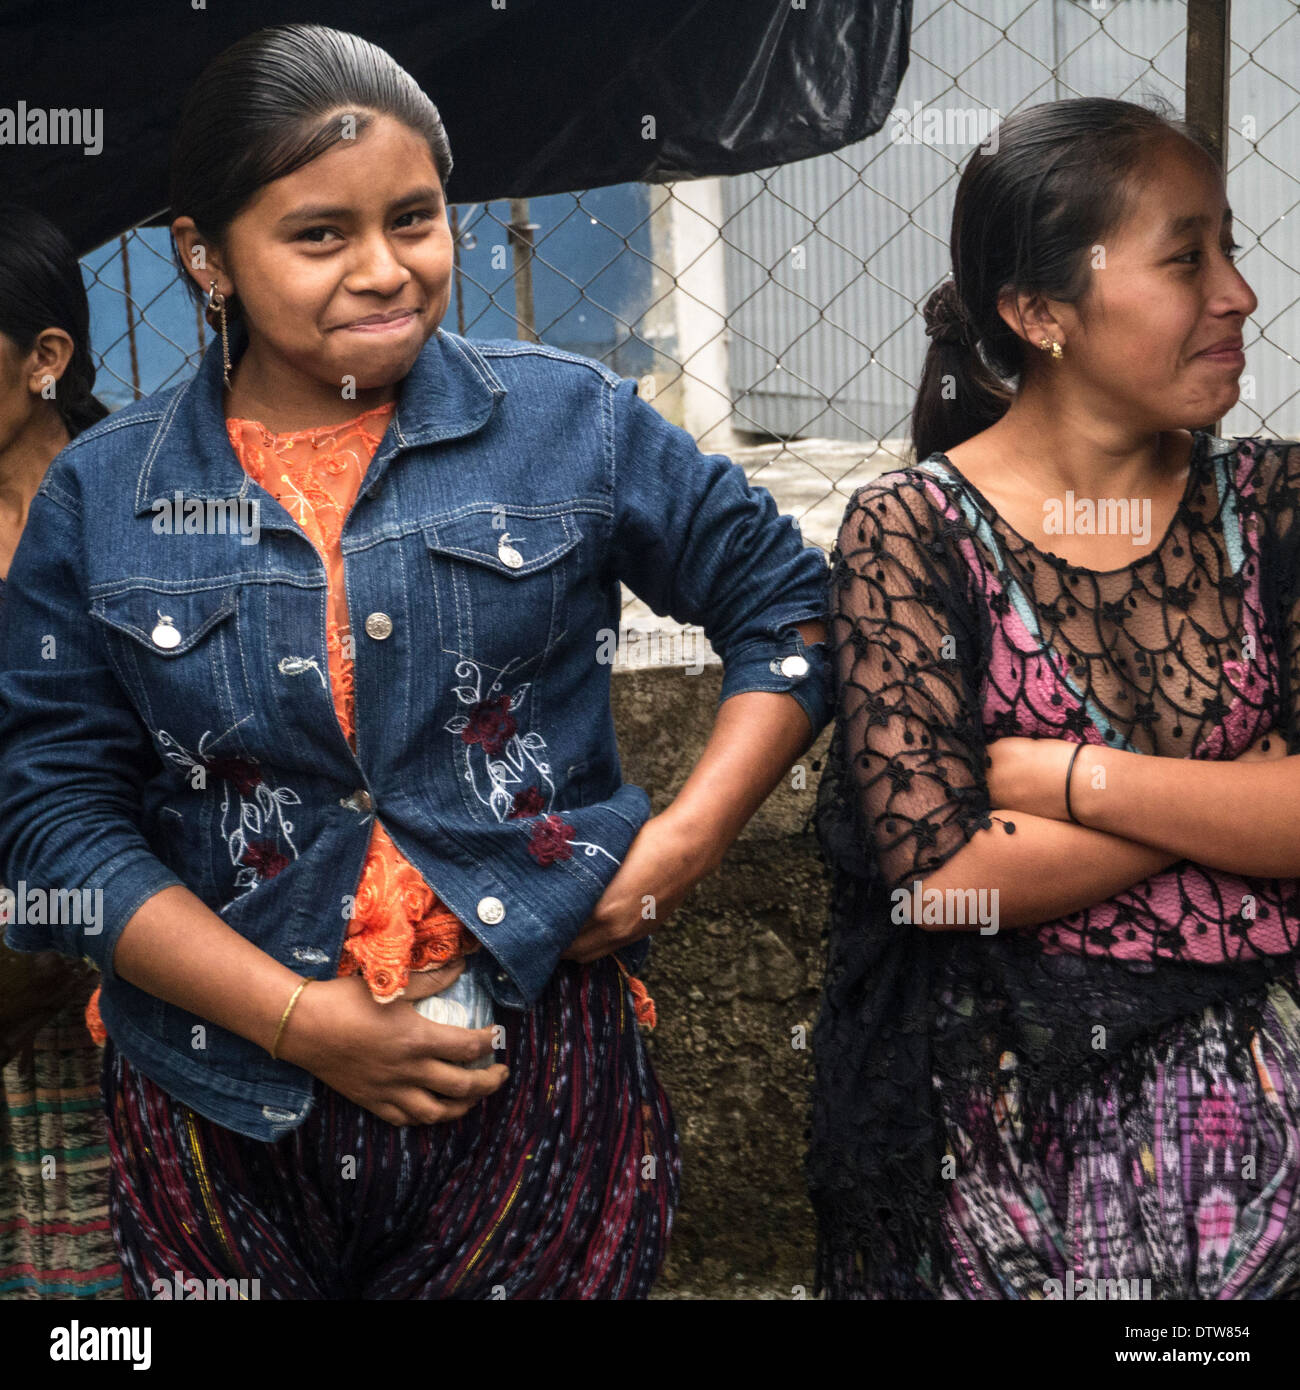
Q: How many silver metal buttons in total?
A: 6